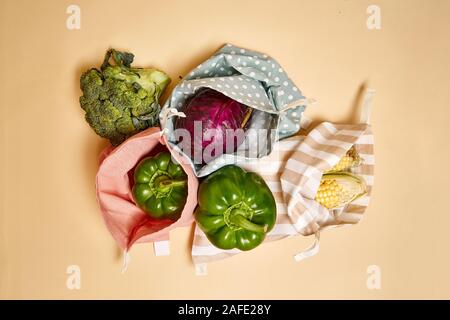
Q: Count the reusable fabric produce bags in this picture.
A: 3